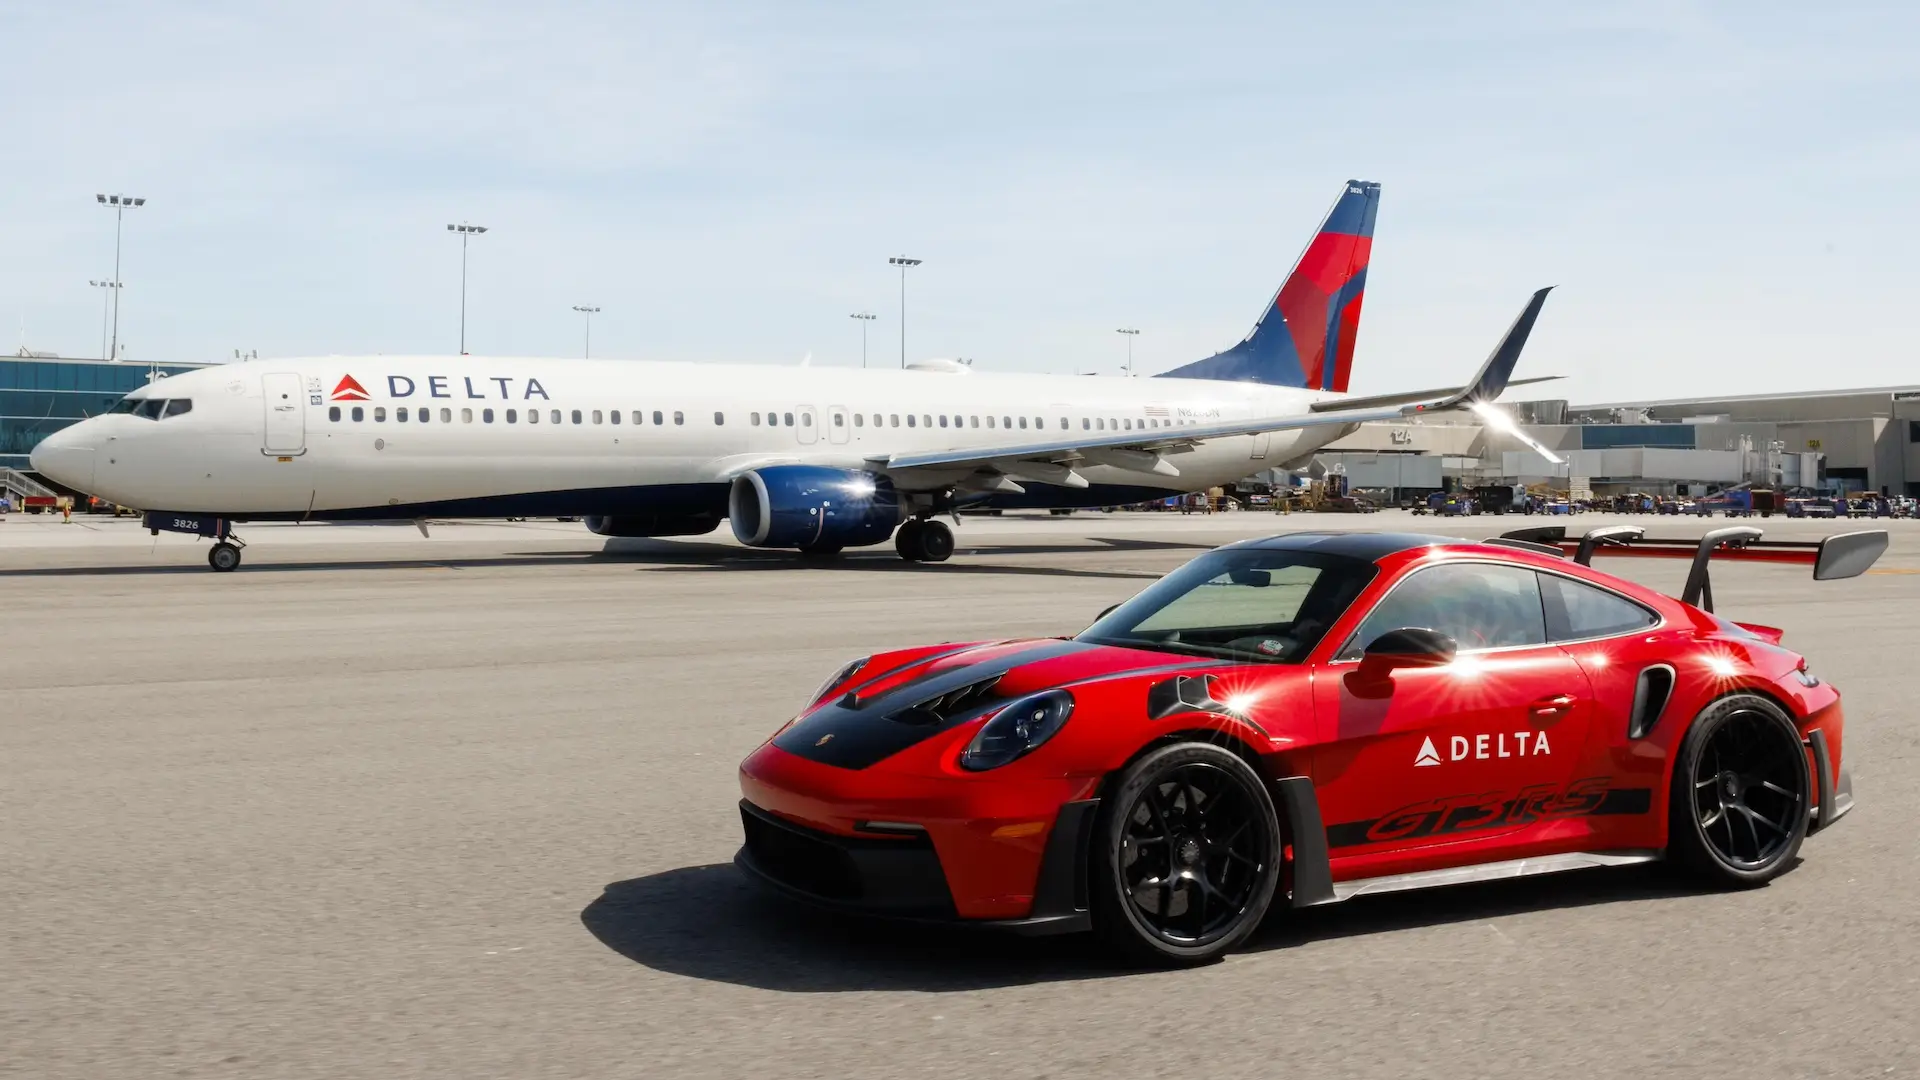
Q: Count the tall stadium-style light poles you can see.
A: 7